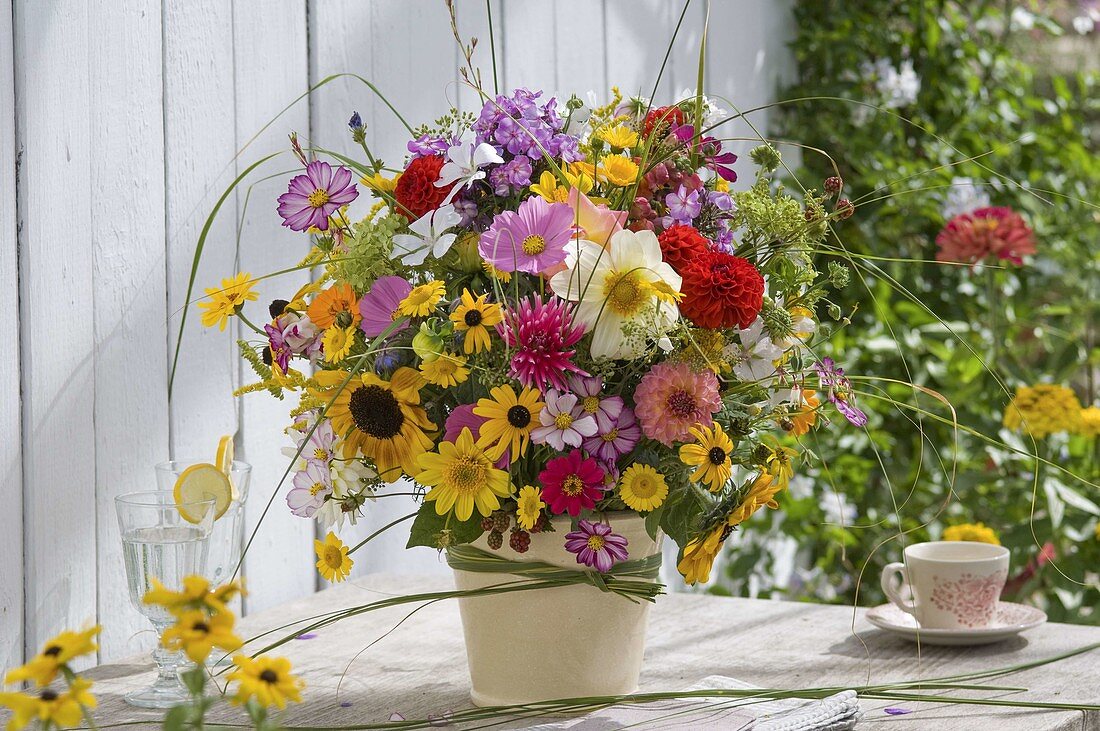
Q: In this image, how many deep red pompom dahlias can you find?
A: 4